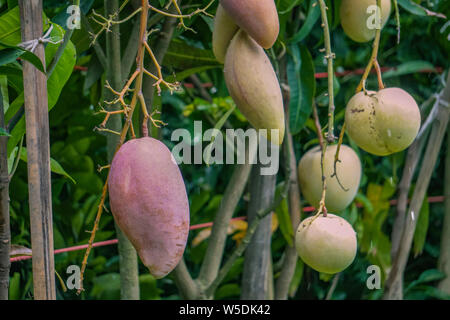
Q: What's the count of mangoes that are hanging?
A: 8